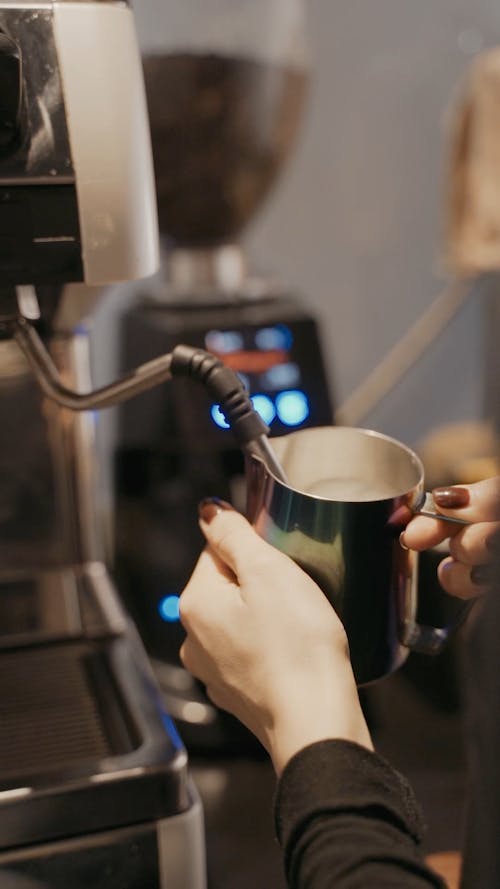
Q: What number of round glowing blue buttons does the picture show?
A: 4